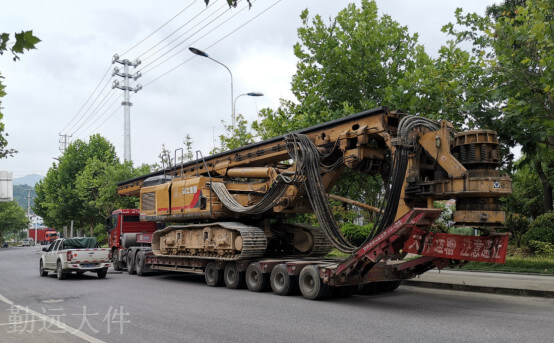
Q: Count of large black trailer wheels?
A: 5